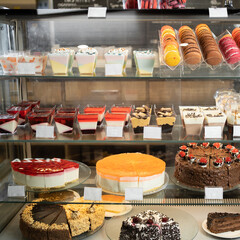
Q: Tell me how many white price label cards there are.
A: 13